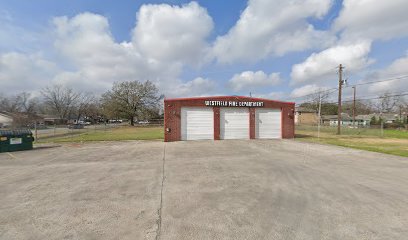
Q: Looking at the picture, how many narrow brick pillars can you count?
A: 2